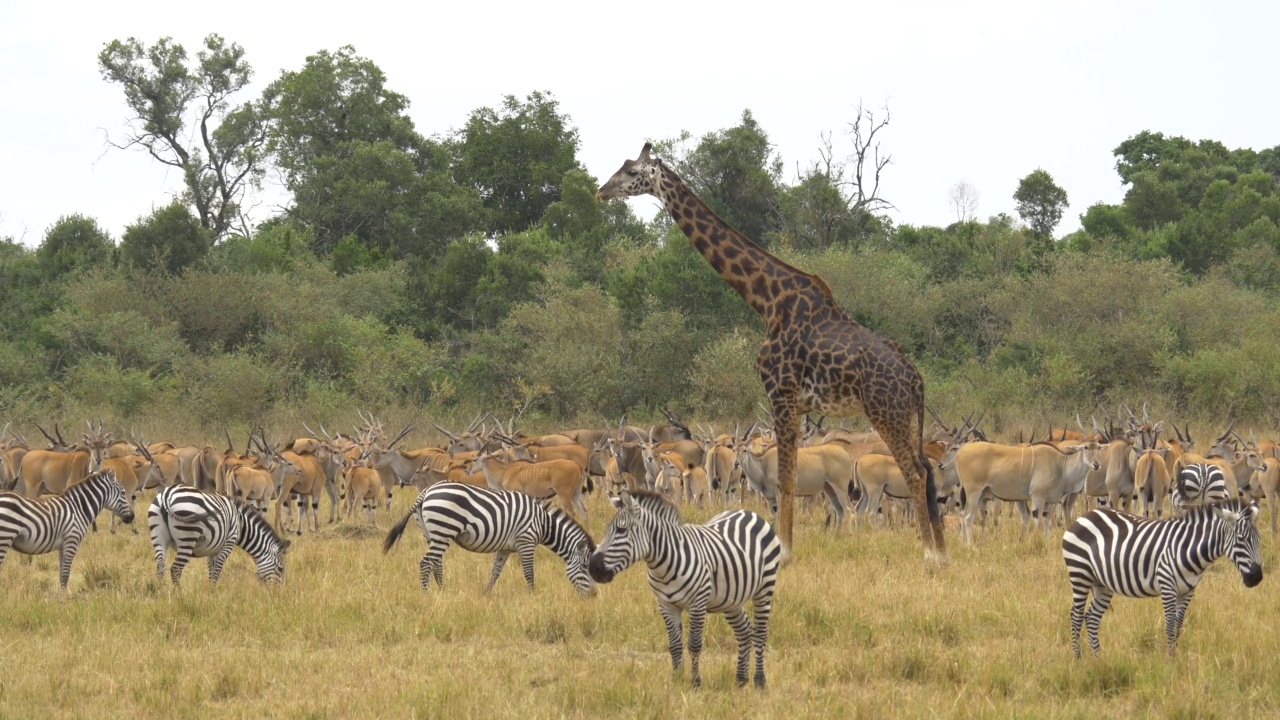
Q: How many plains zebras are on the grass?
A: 6